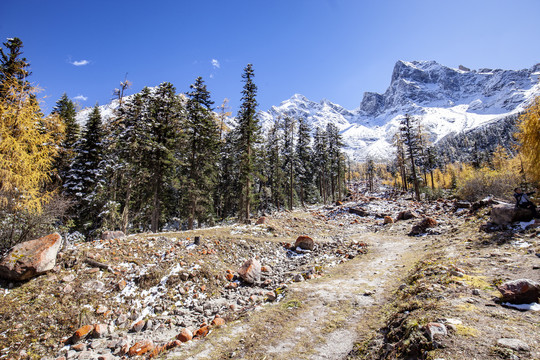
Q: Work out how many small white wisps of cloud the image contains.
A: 3